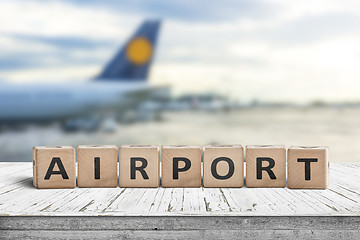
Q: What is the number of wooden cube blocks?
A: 7